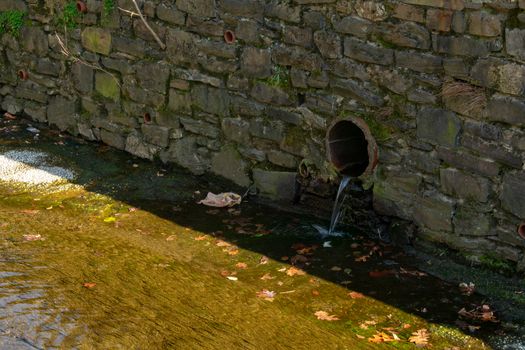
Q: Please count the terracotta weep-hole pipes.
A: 5